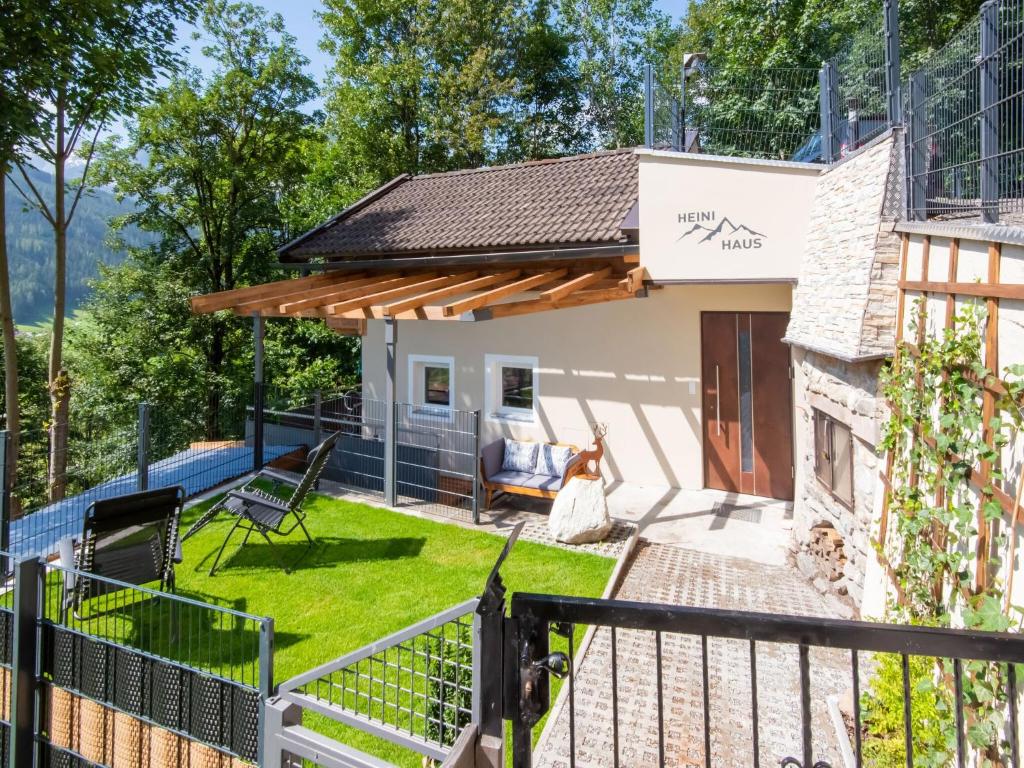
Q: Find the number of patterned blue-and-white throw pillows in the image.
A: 2